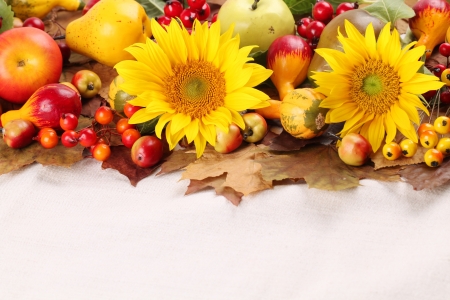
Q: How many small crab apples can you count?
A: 6